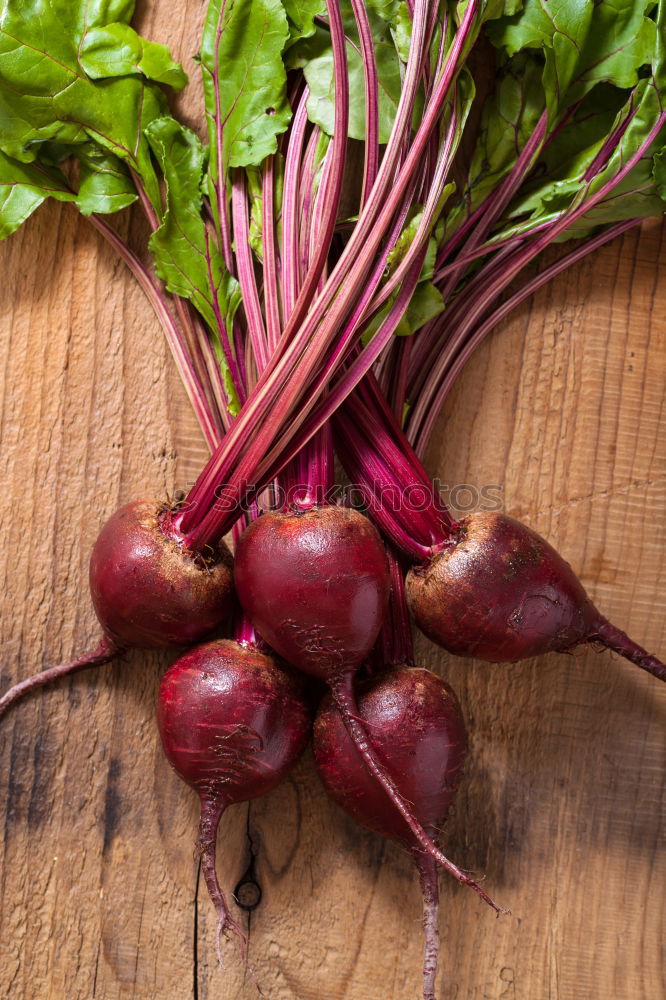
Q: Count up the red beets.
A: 5